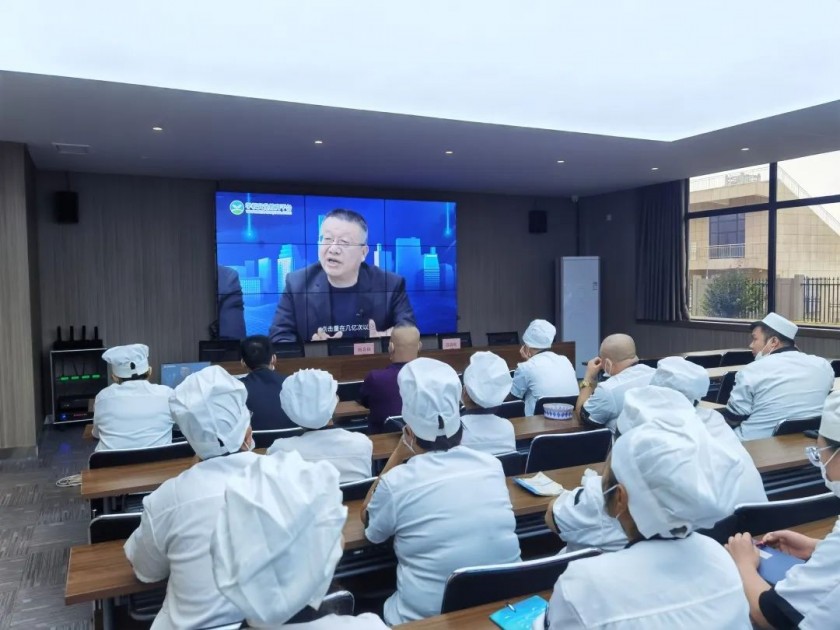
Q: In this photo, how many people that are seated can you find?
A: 15